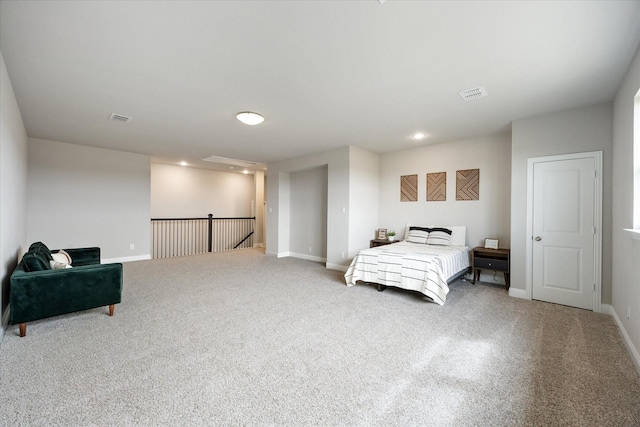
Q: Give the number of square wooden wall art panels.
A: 3